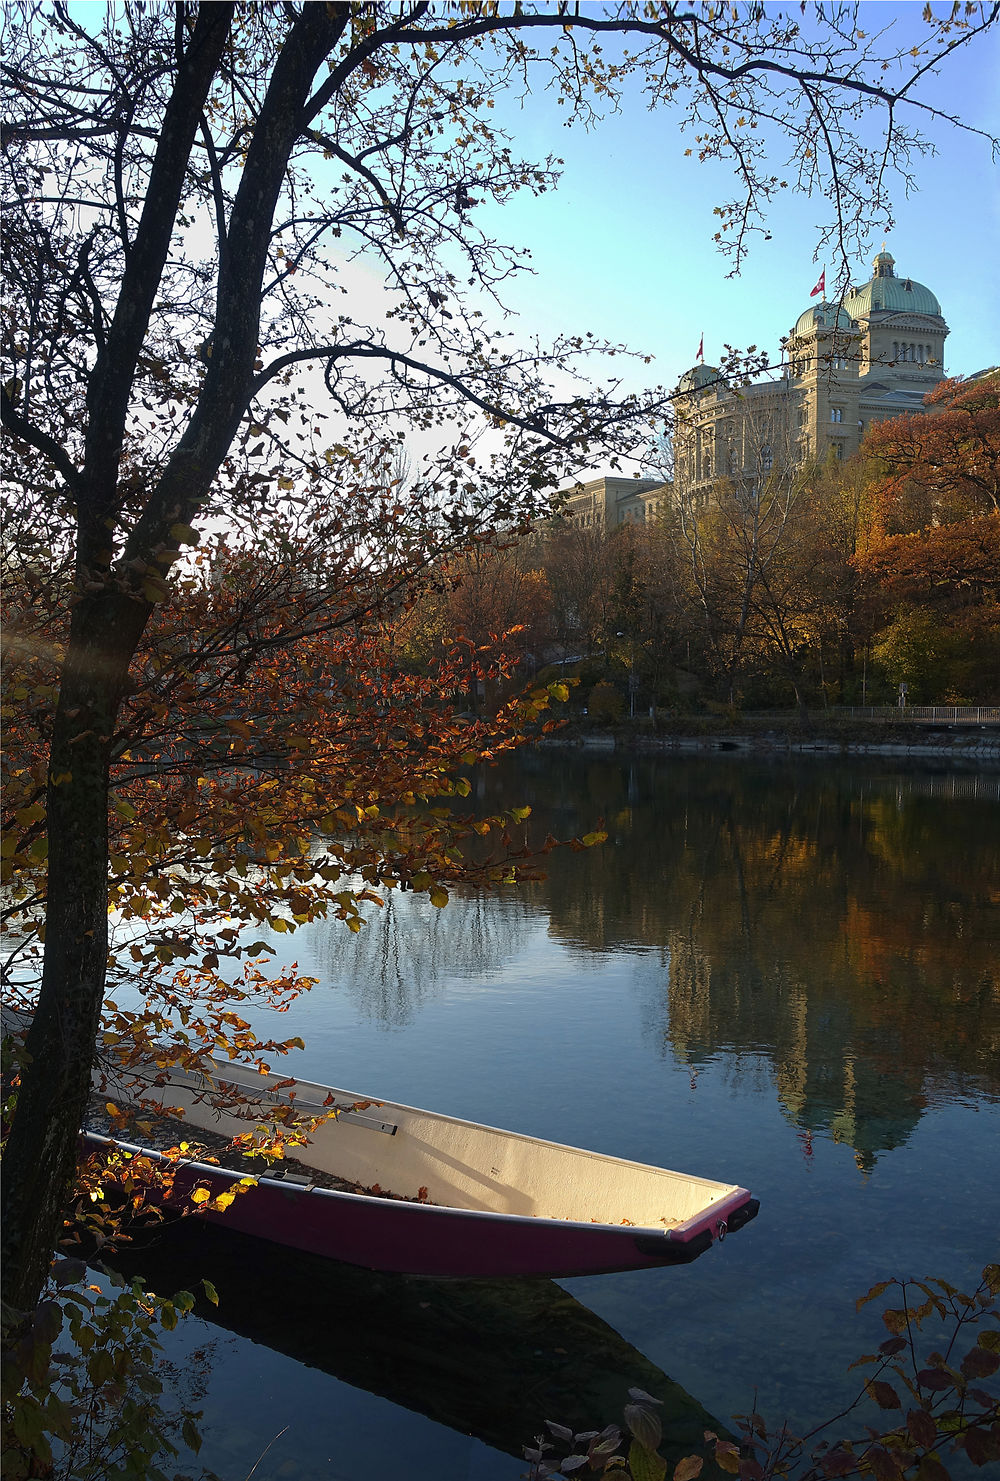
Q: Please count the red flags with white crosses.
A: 2